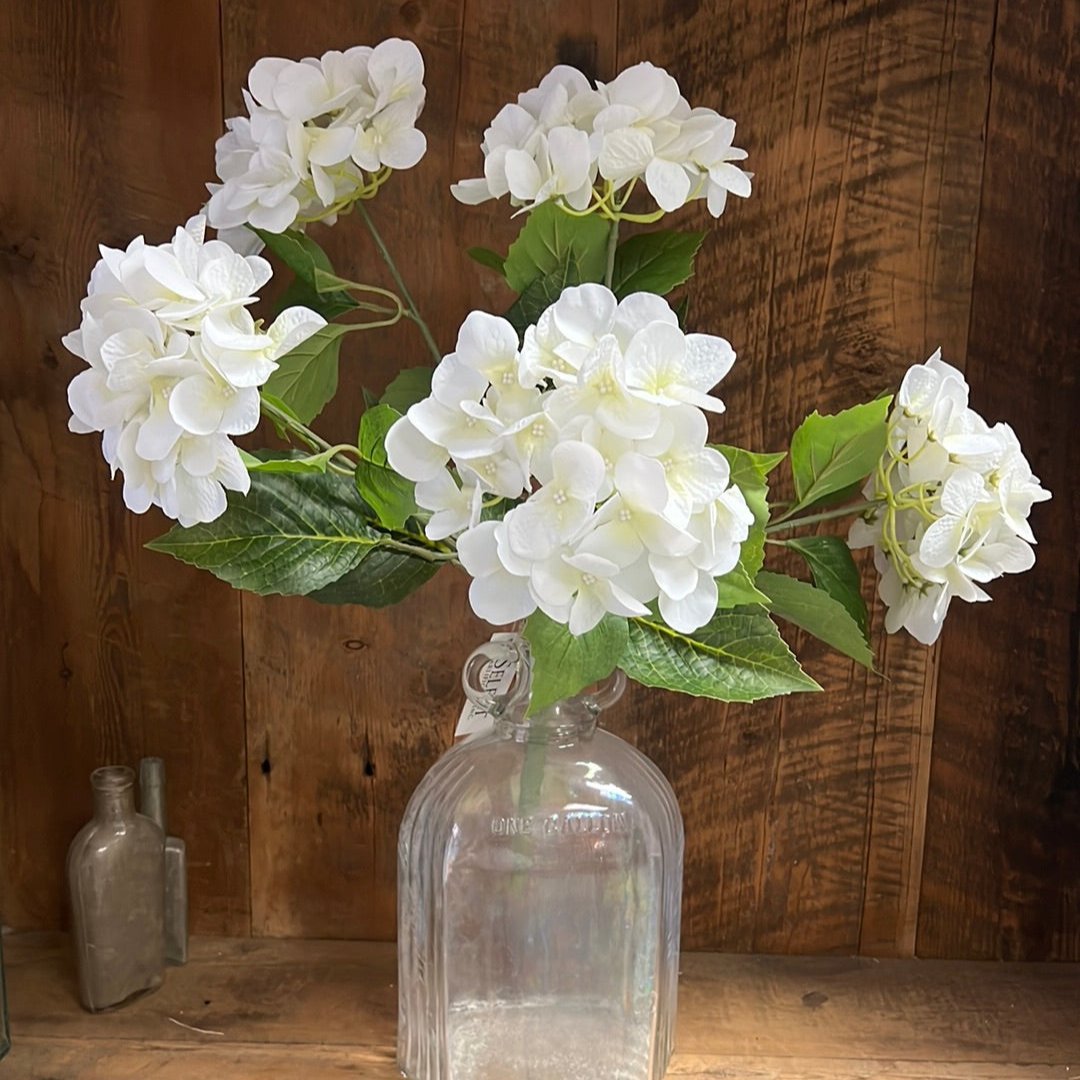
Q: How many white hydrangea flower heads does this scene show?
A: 5